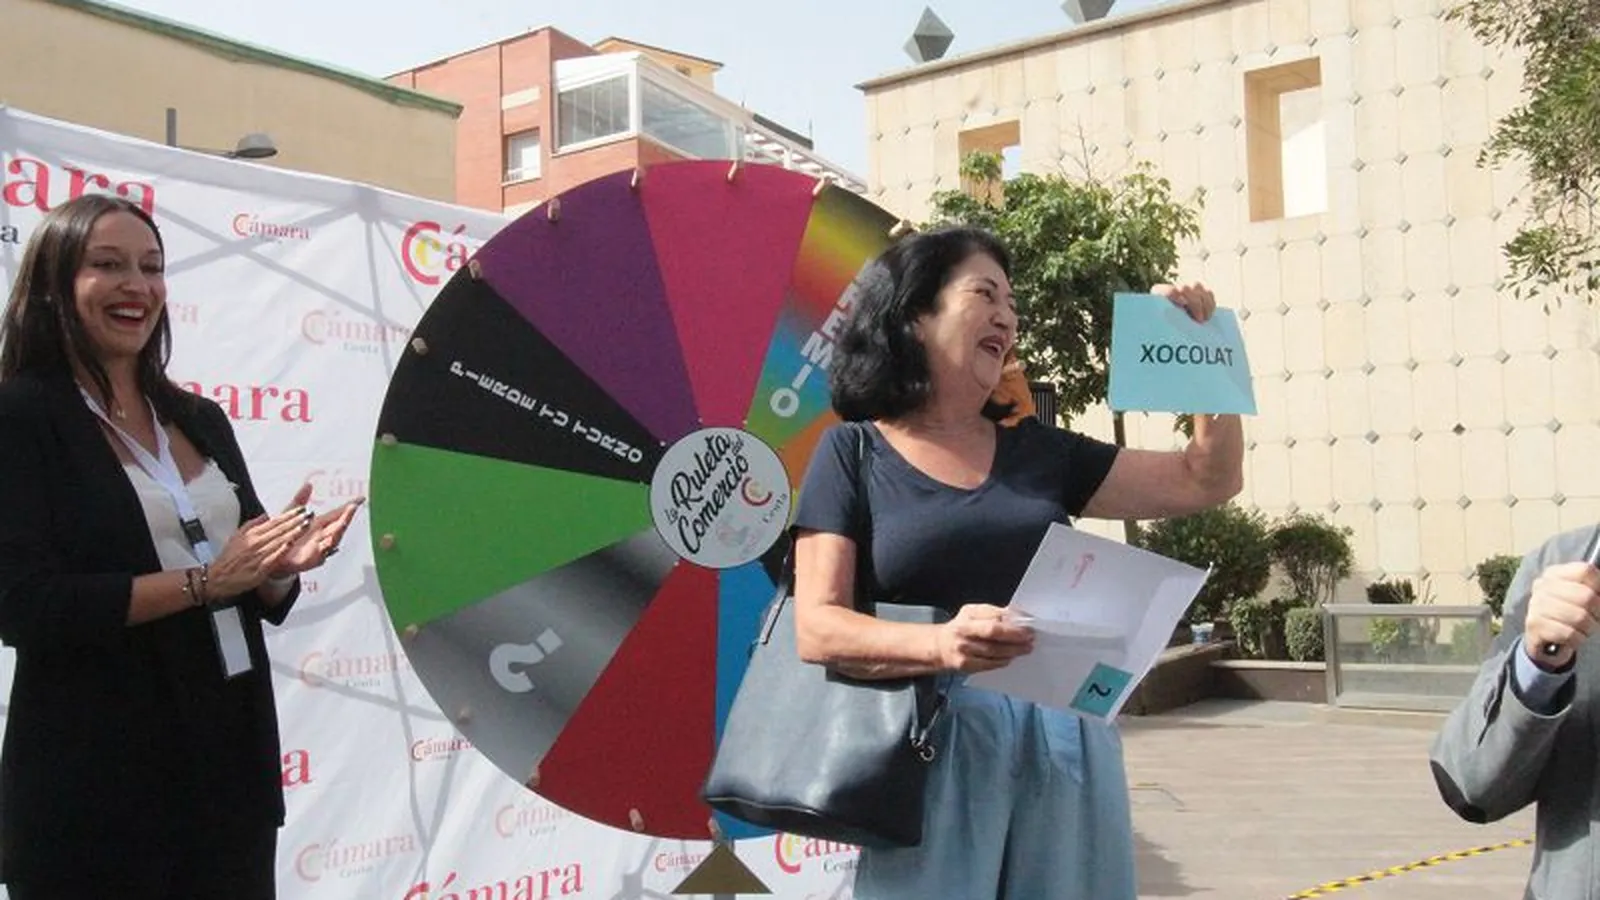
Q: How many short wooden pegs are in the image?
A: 14